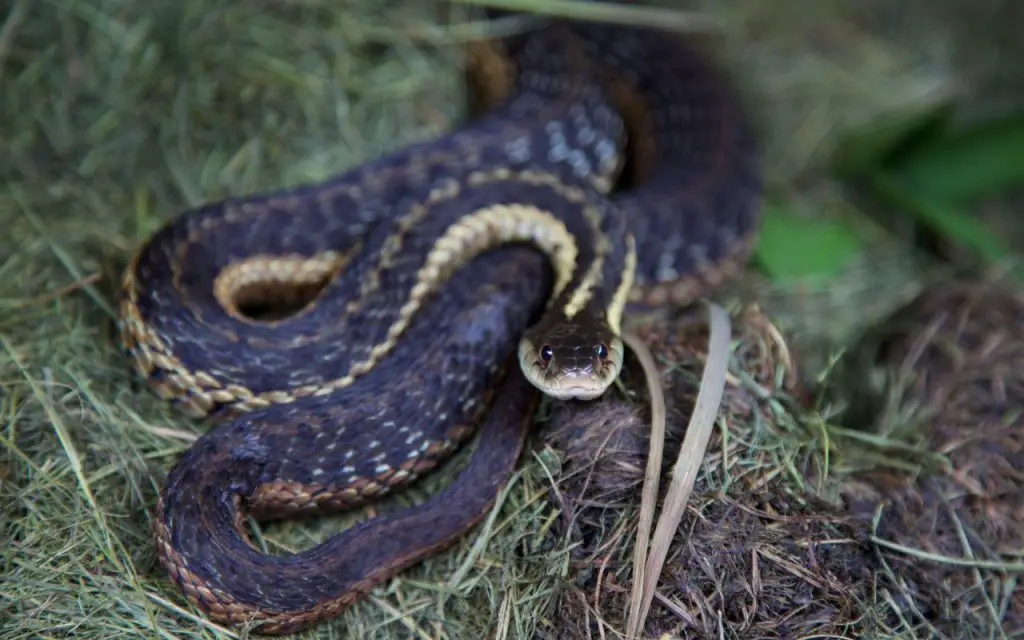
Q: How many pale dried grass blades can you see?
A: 2